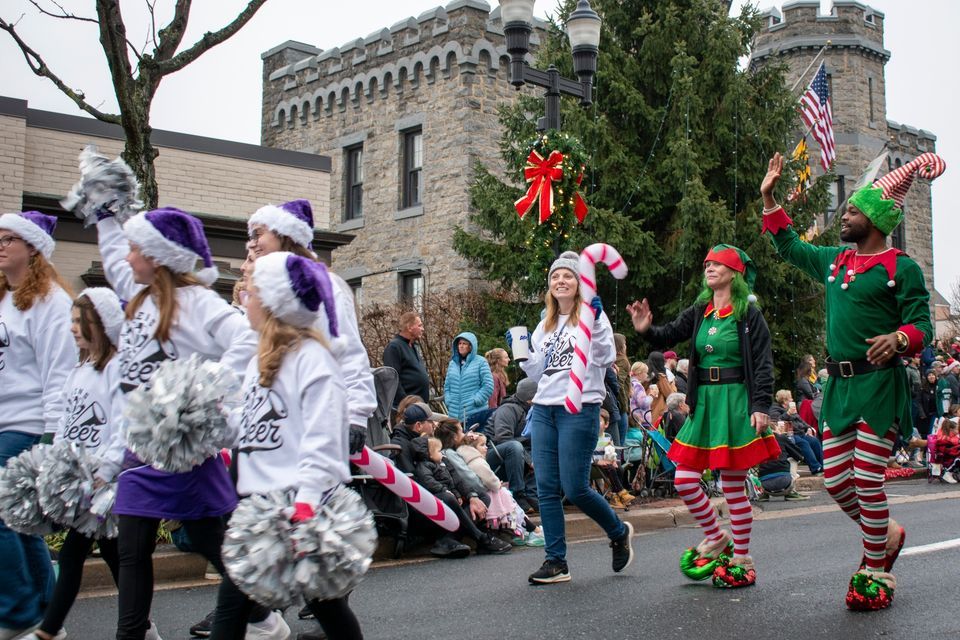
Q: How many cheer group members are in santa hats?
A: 5